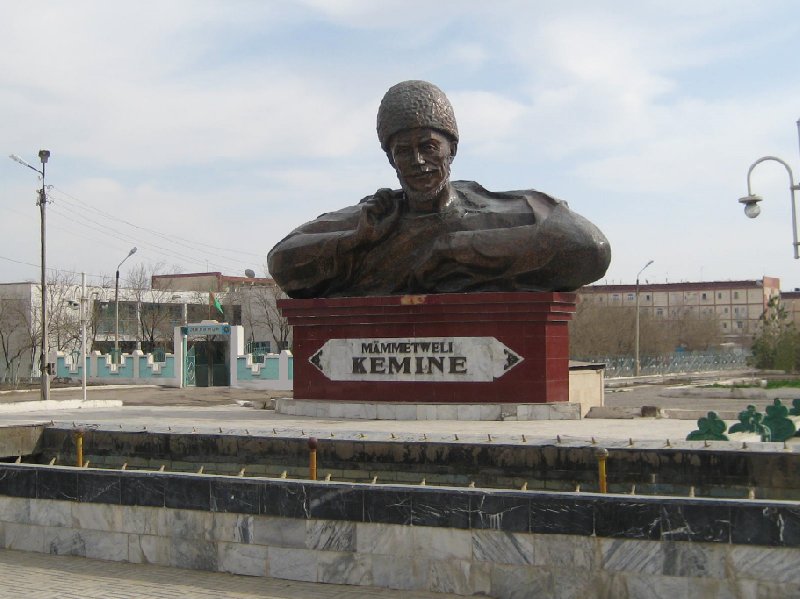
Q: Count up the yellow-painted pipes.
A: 3